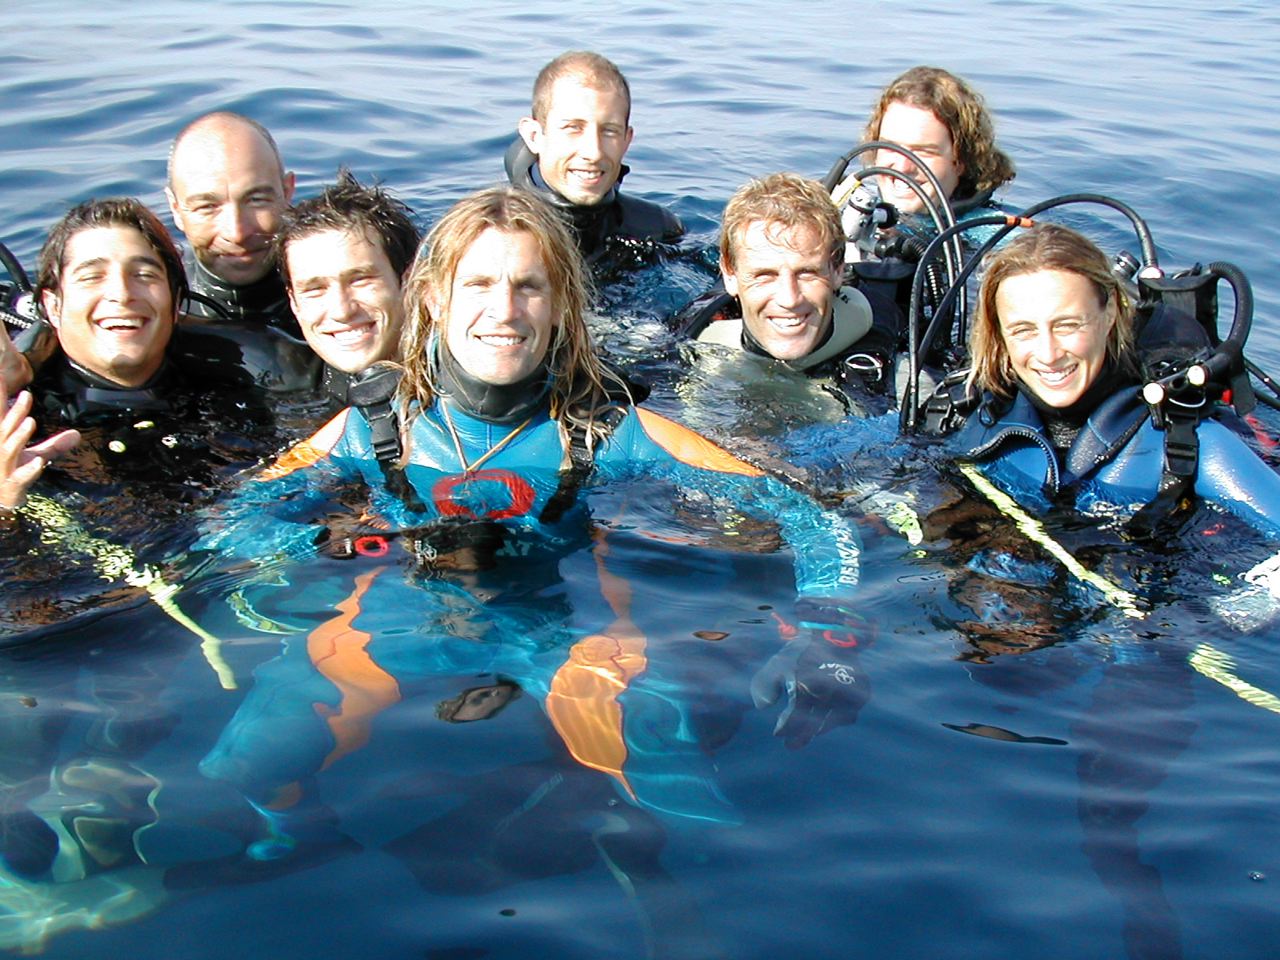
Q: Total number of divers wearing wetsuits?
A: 8